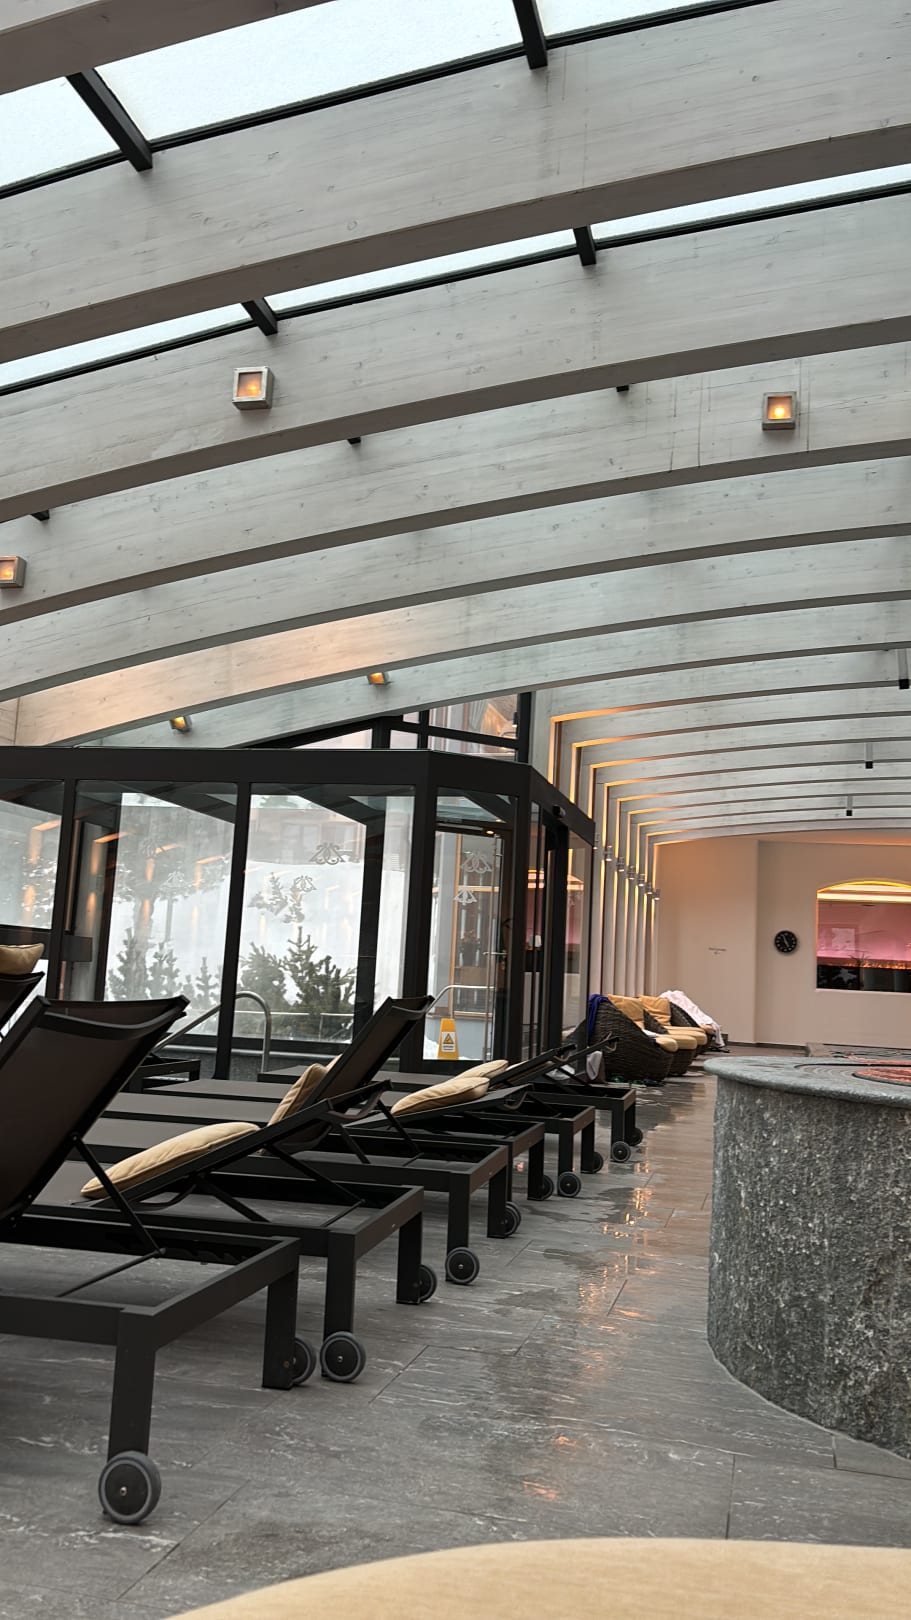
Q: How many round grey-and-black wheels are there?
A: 12